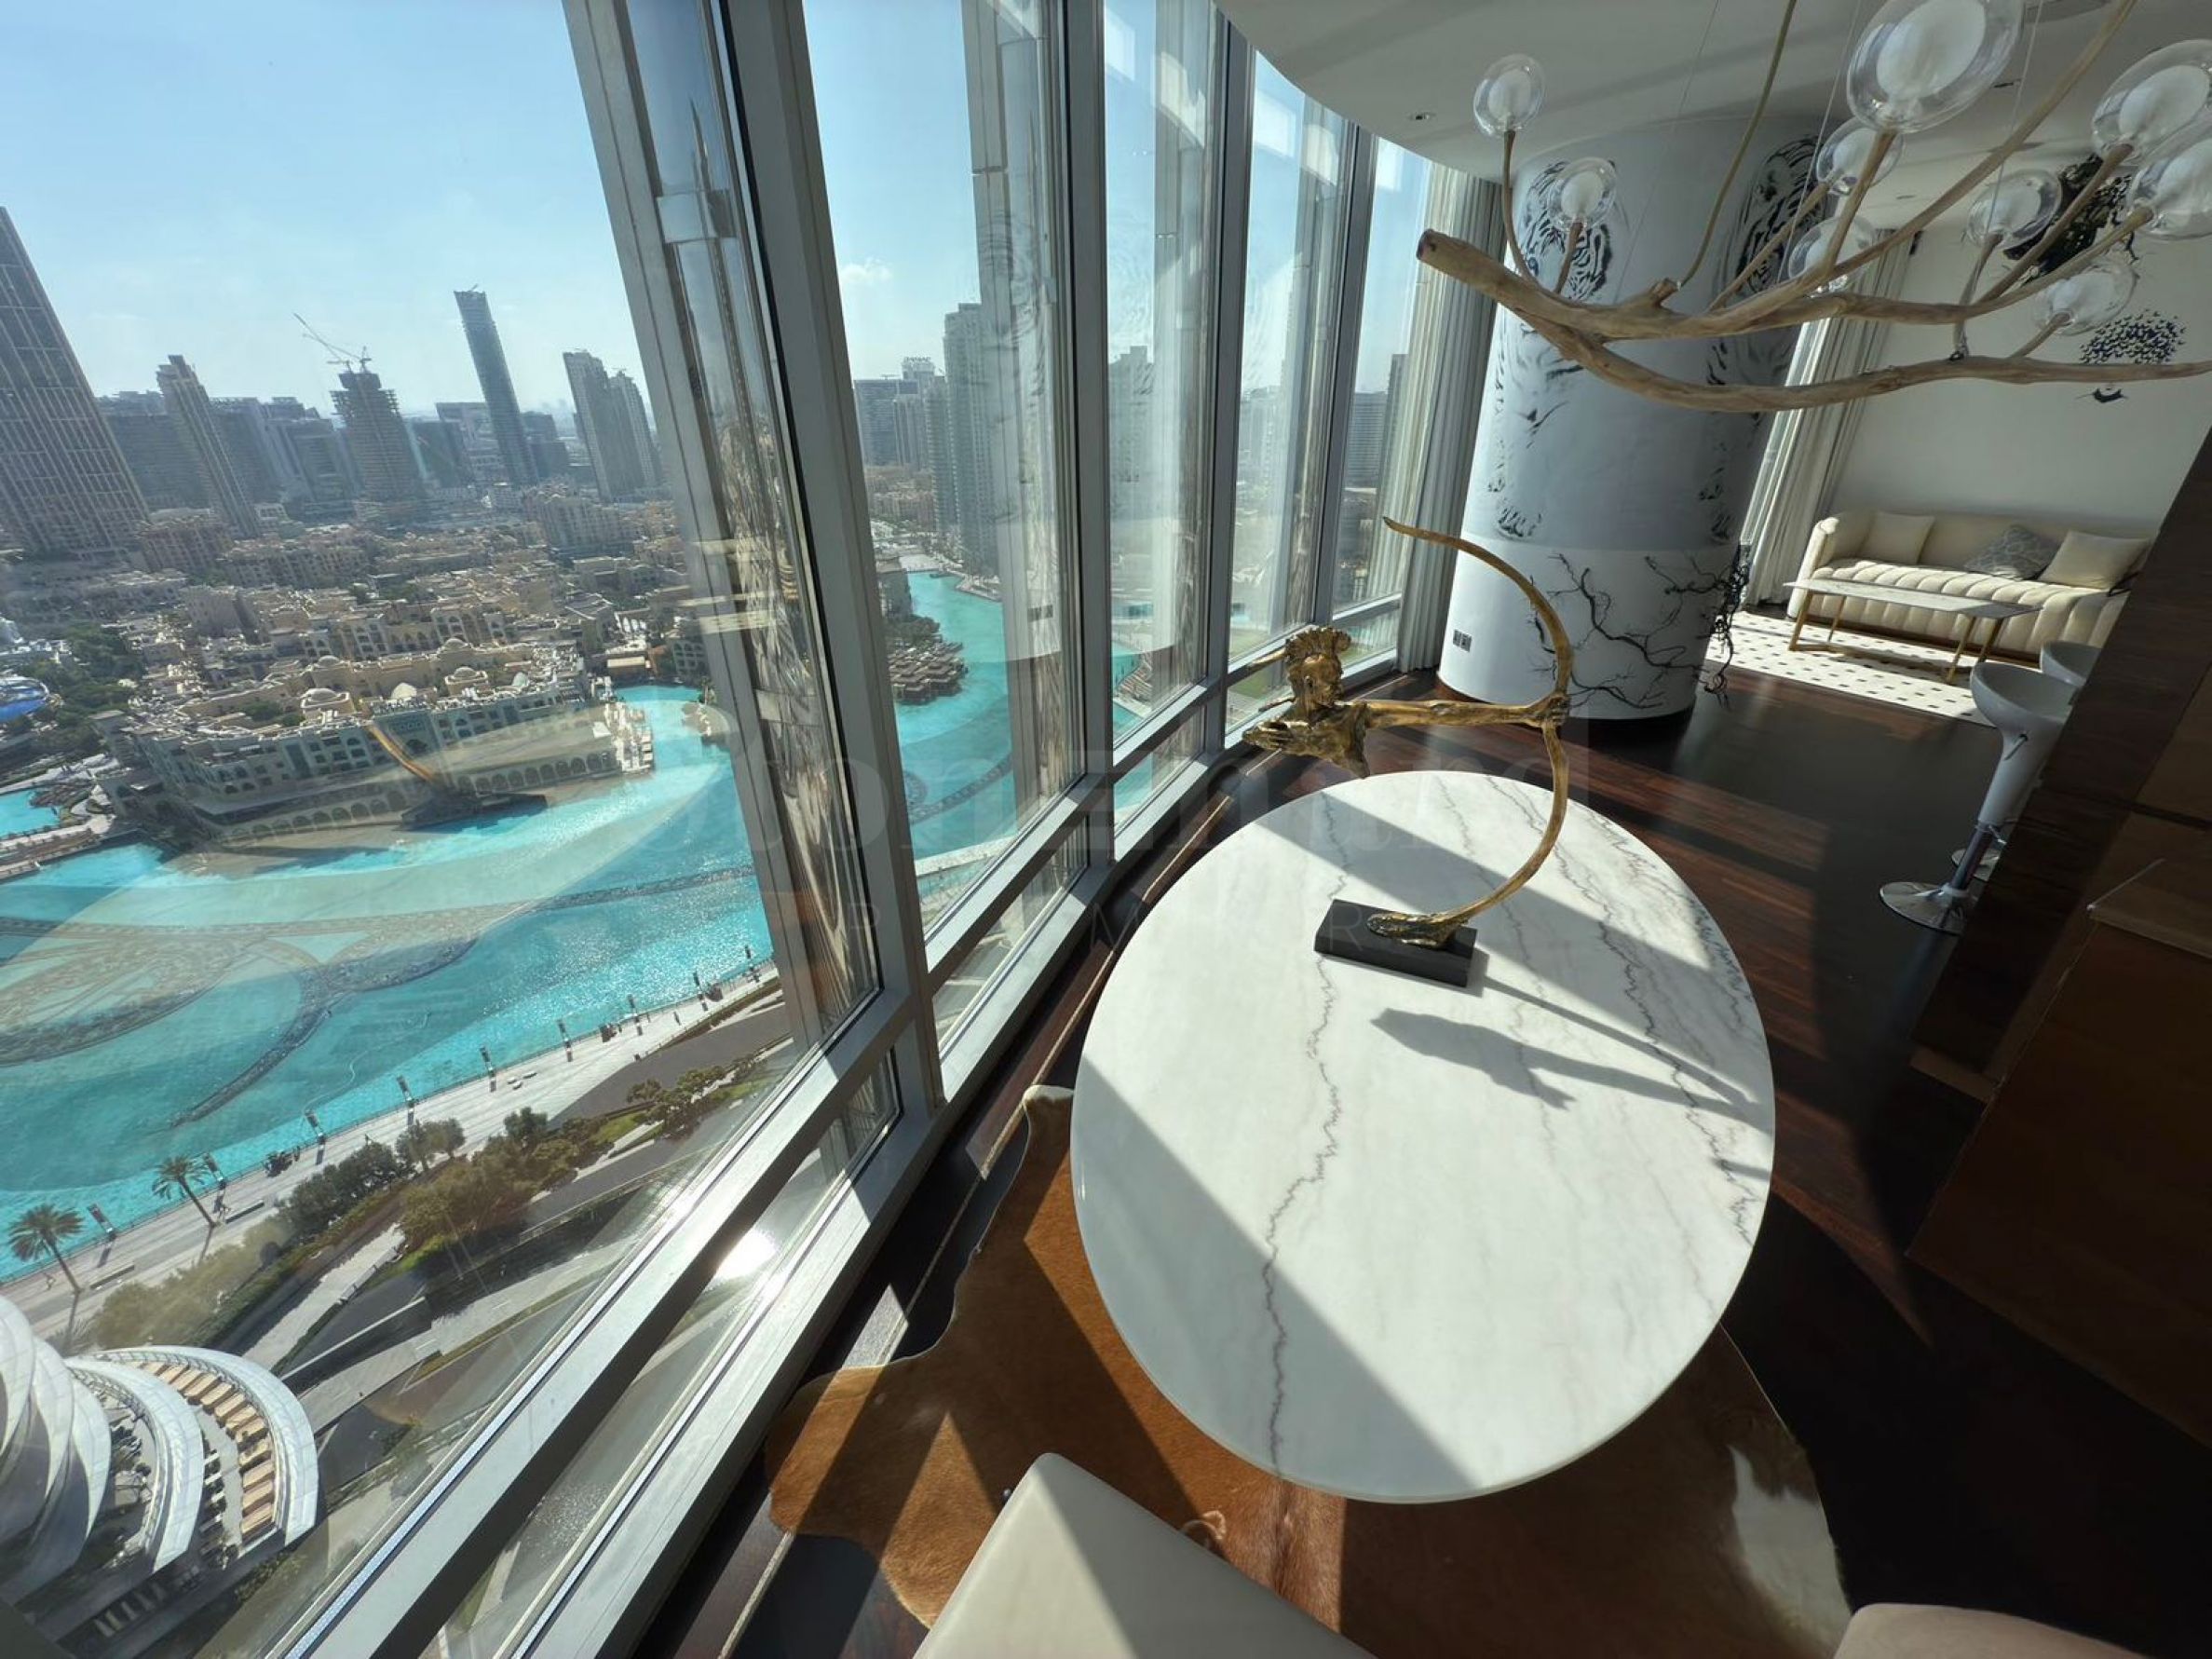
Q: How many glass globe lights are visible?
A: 9